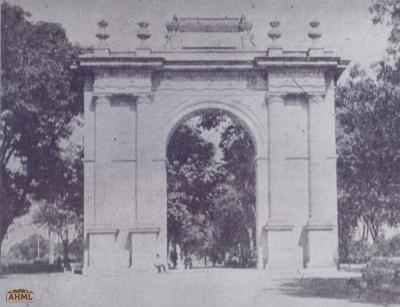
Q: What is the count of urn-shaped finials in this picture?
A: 4